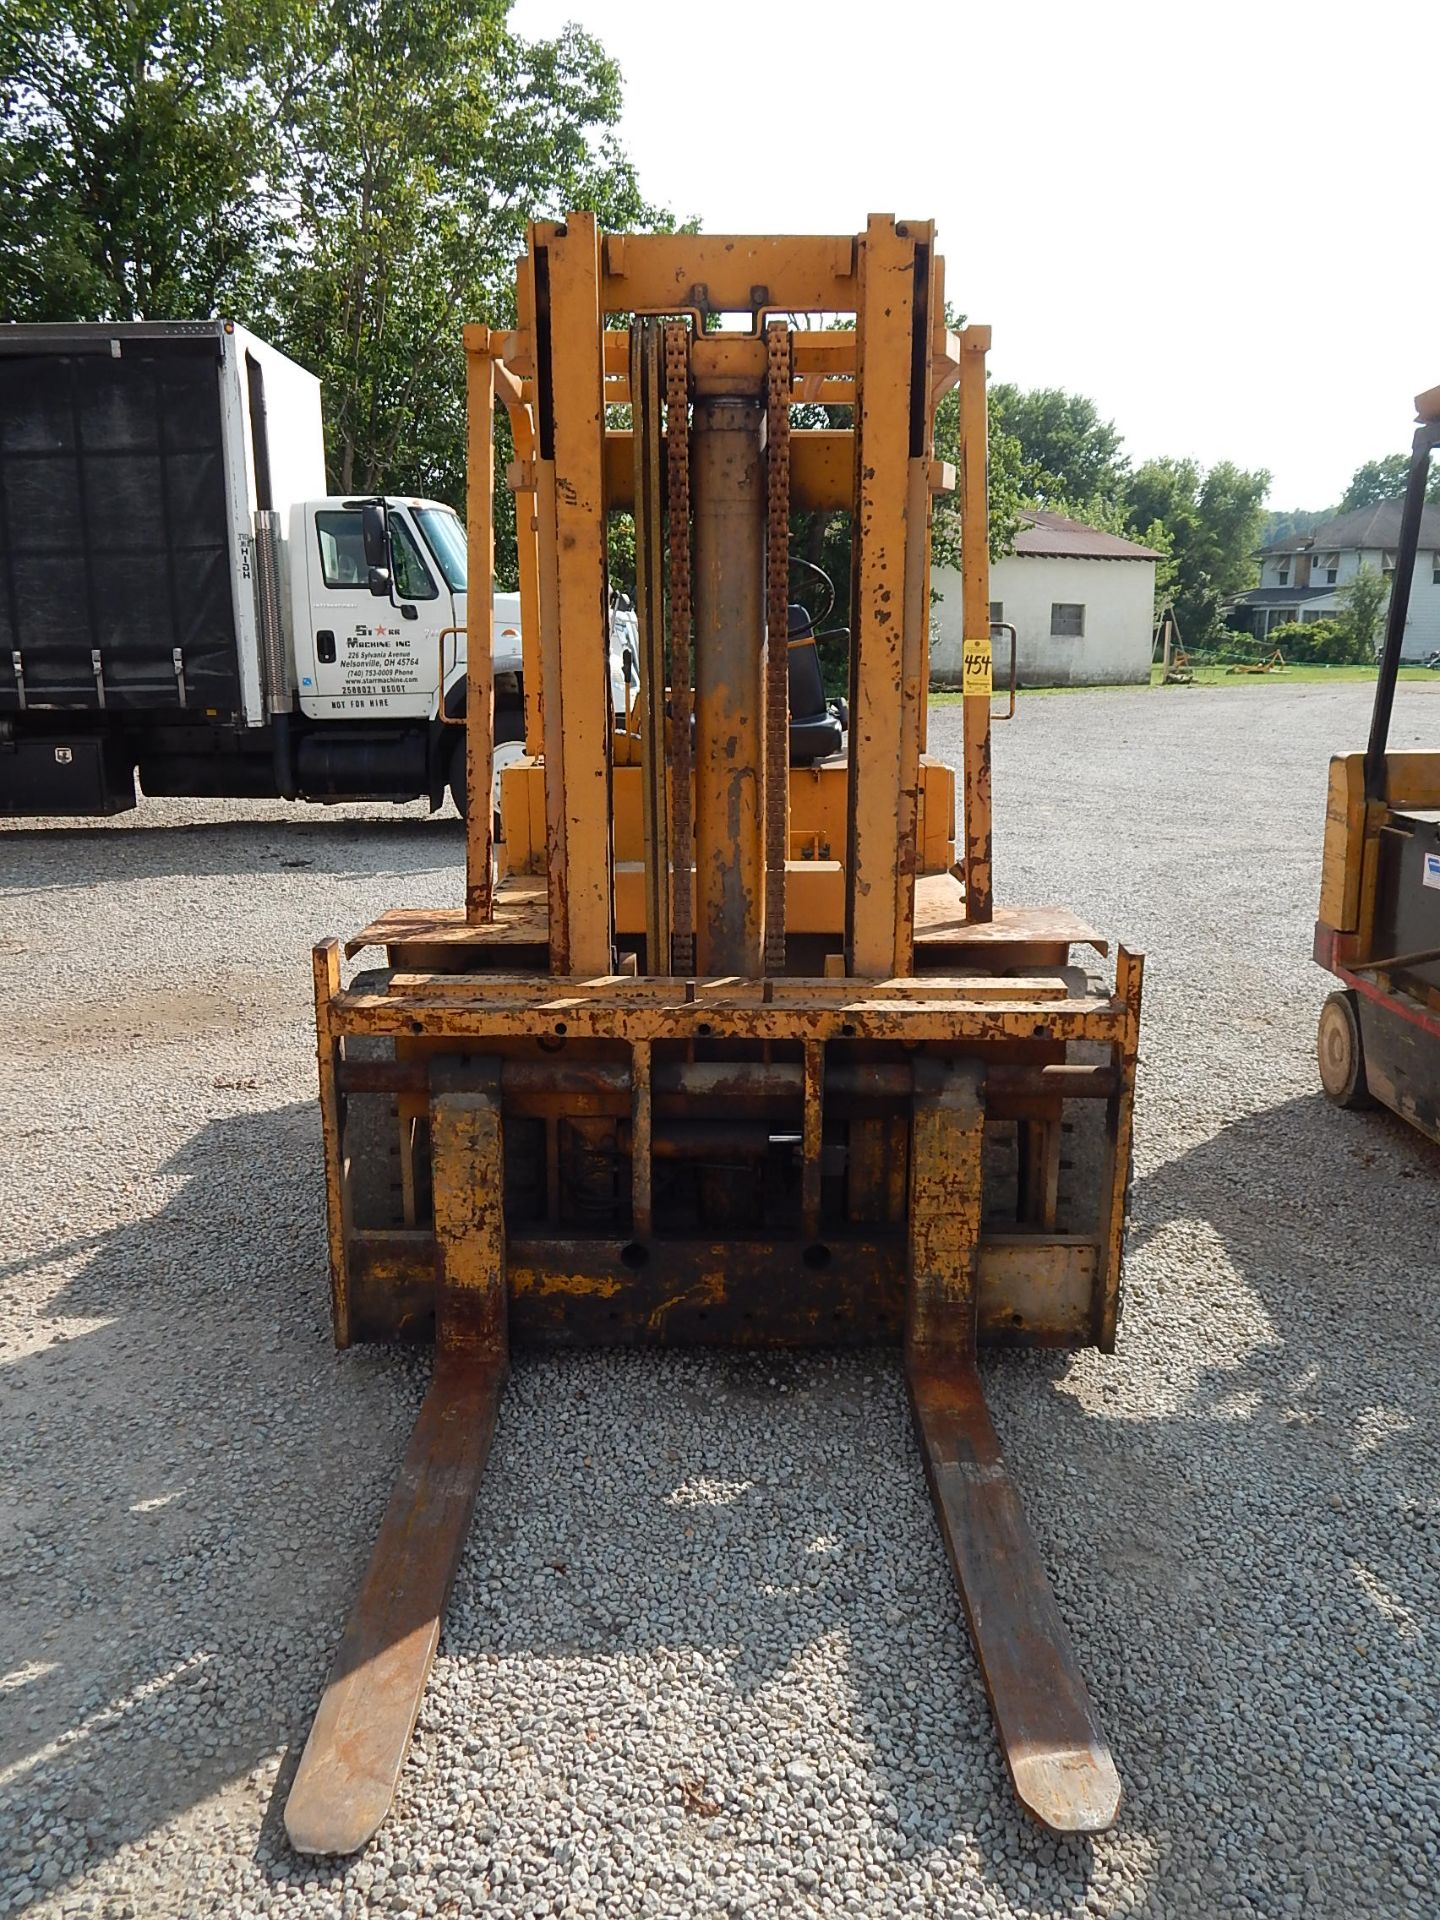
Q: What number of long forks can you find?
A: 2